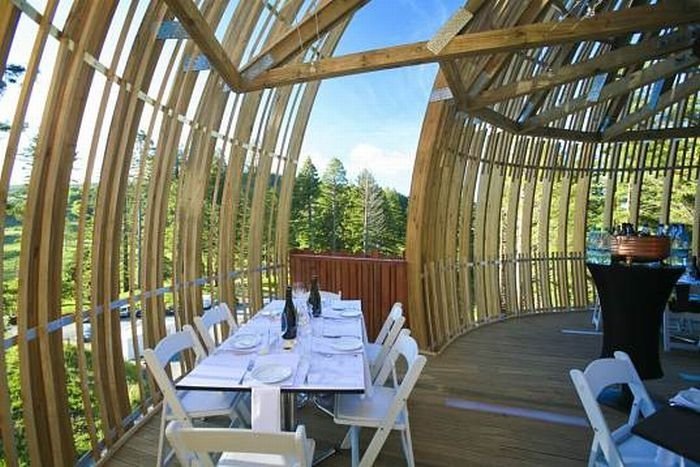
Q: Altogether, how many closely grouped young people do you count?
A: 0